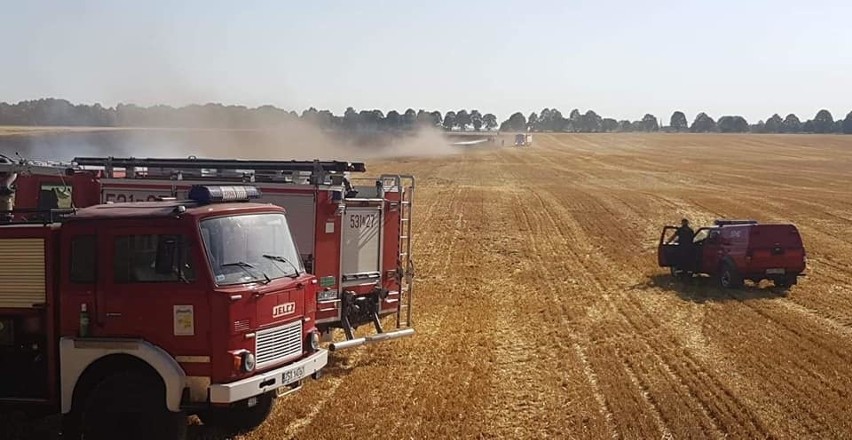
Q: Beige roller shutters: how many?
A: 1